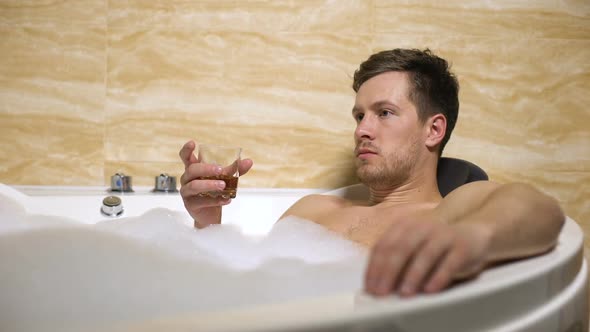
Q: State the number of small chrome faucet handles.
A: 2